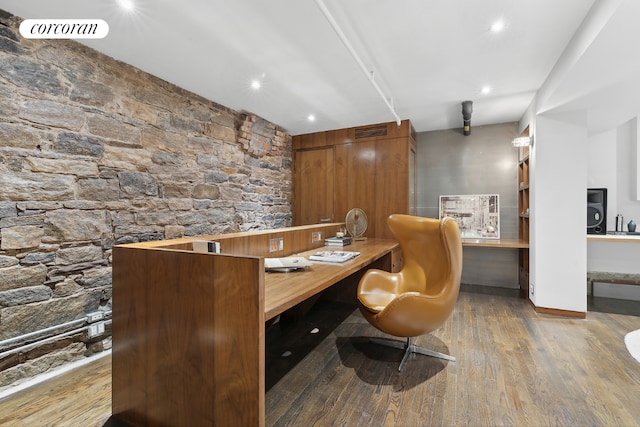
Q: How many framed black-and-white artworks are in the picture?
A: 1